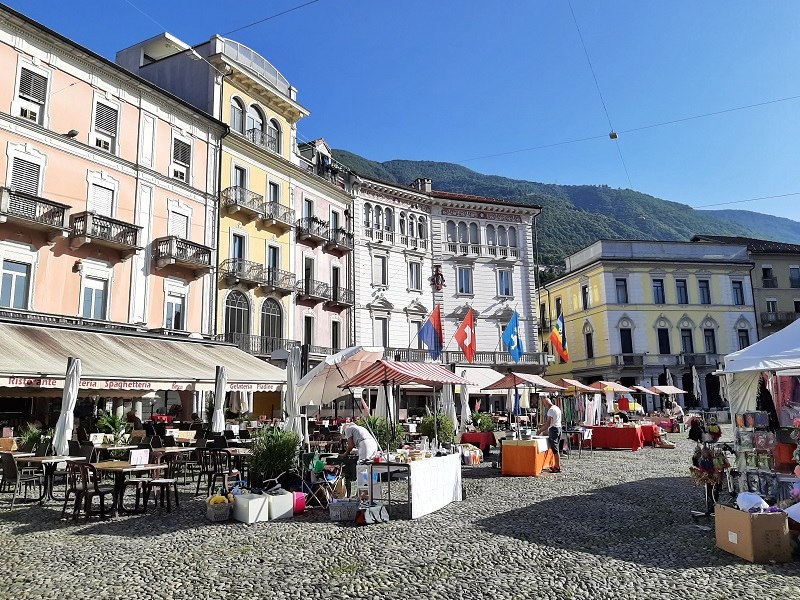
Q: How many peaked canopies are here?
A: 7